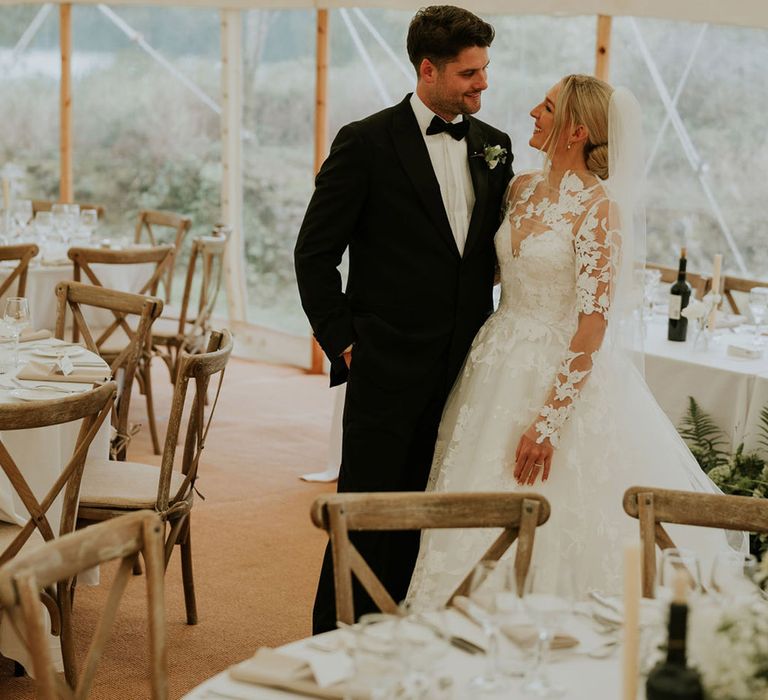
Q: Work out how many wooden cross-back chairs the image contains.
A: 13